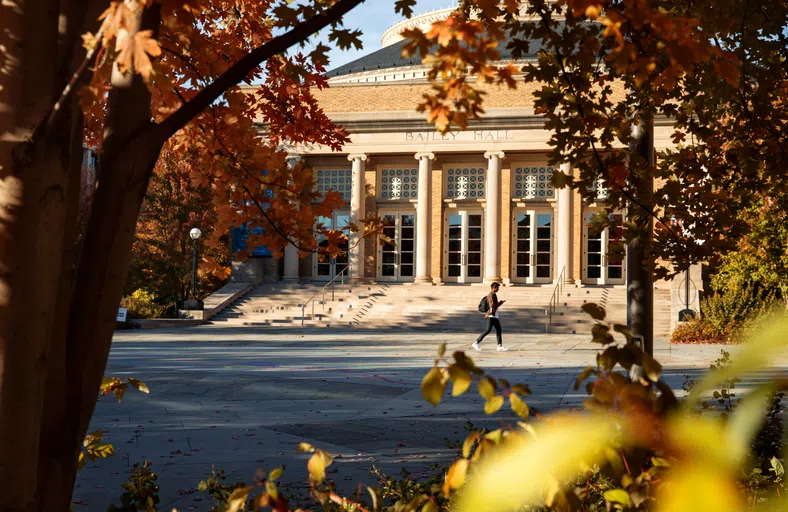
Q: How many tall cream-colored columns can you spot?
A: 5